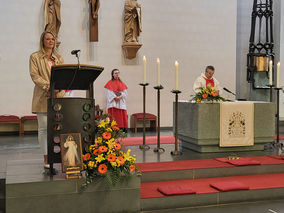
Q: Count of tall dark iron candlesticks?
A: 5